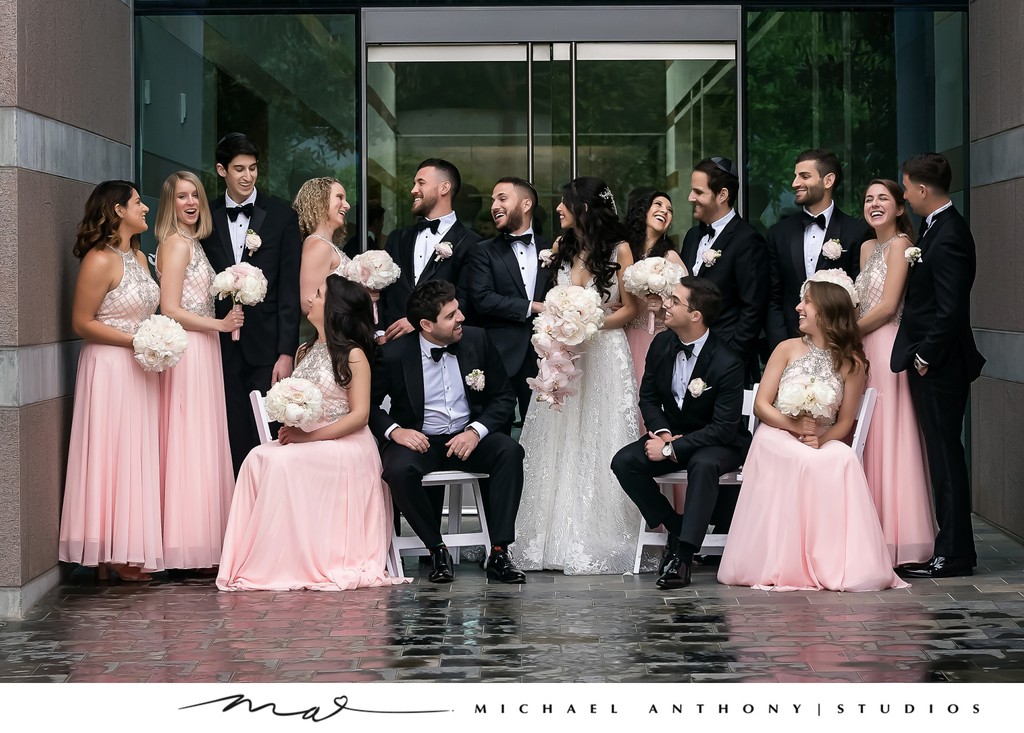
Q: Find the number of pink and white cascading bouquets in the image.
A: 1